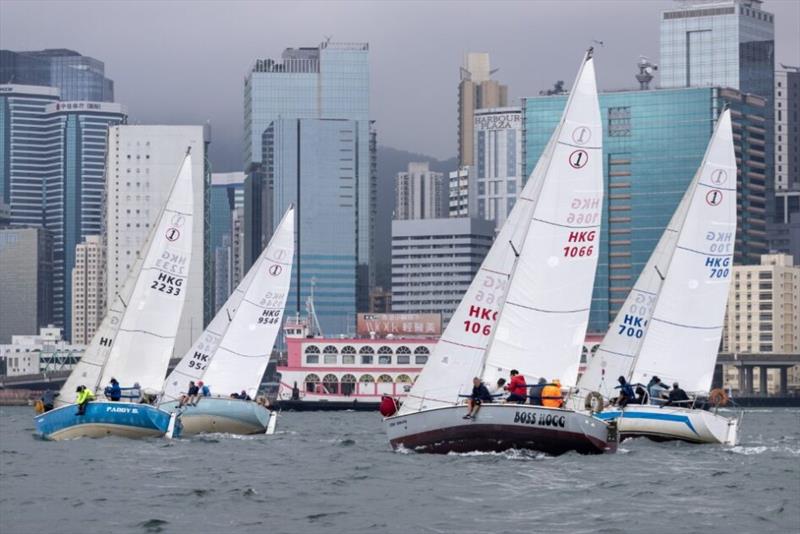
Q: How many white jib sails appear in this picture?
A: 4